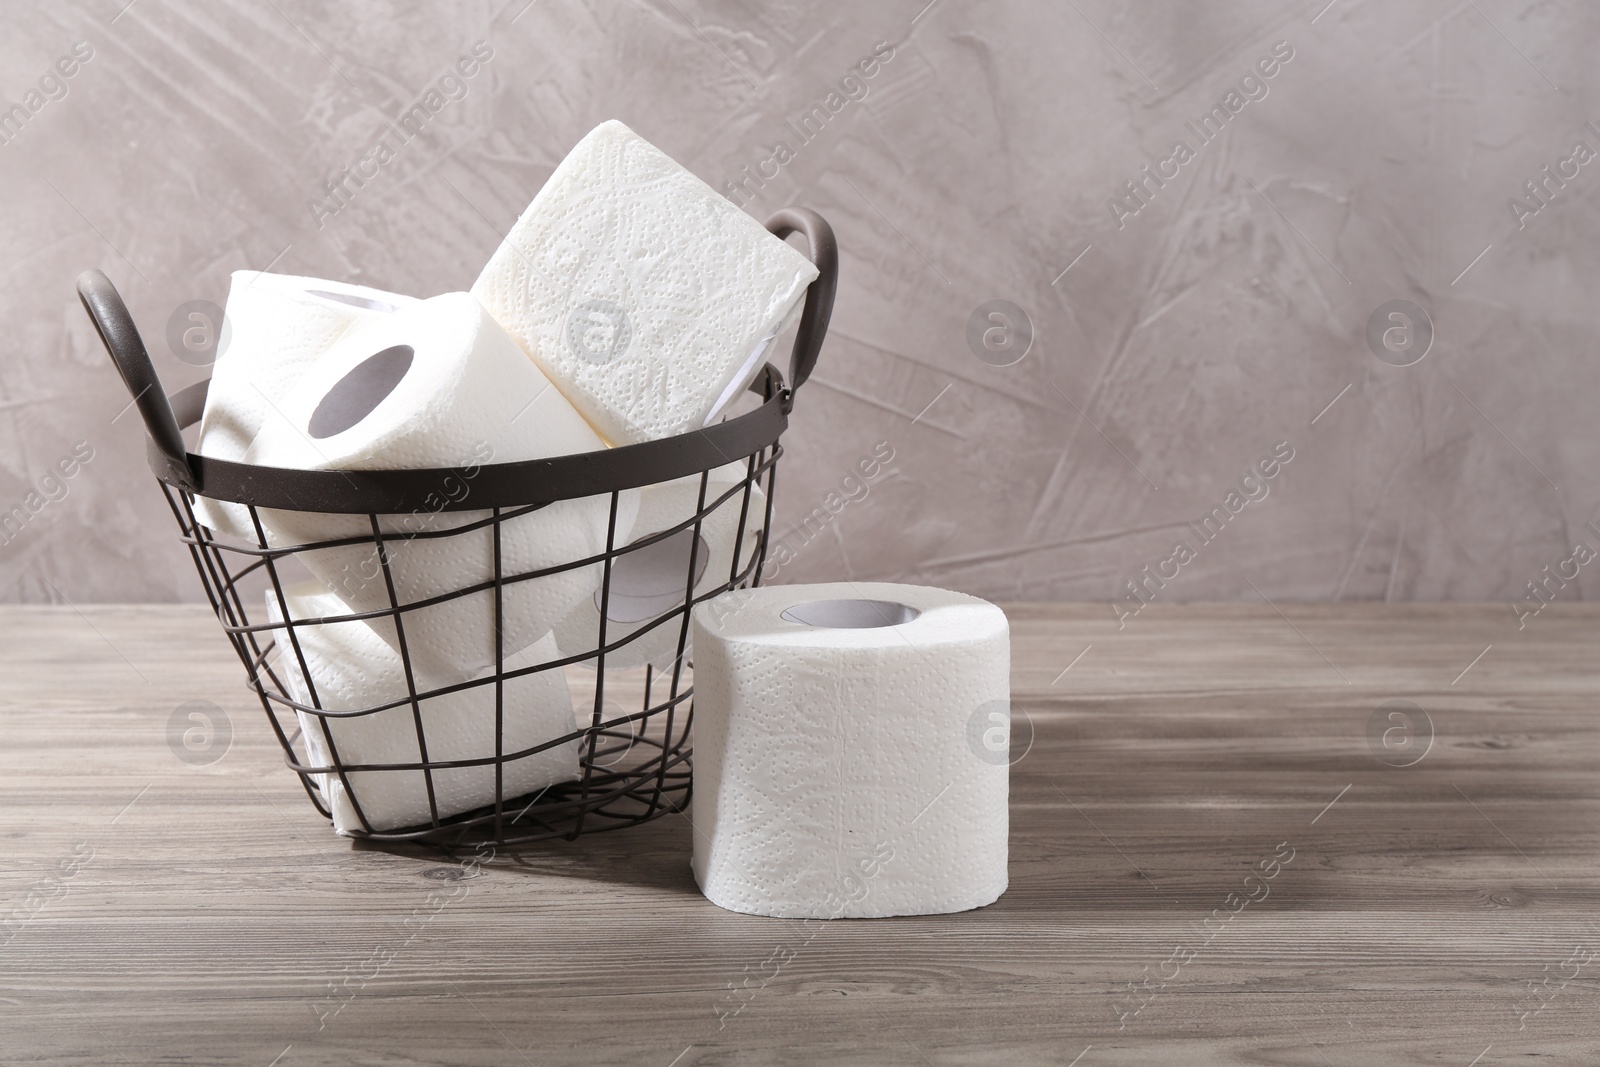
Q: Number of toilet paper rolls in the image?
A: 6